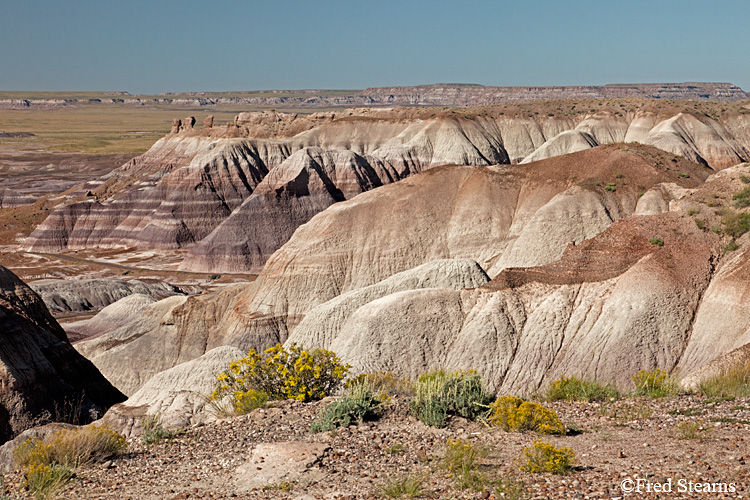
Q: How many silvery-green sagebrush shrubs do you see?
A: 2